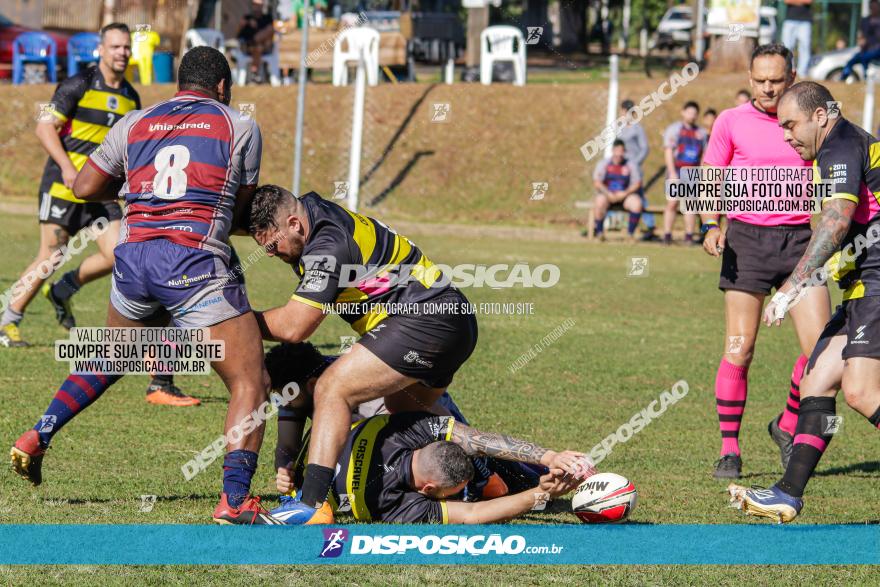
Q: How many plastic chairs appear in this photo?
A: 7